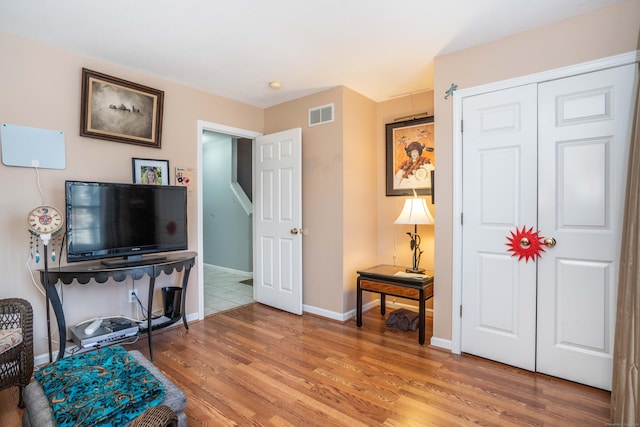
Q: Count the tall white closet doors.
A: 2